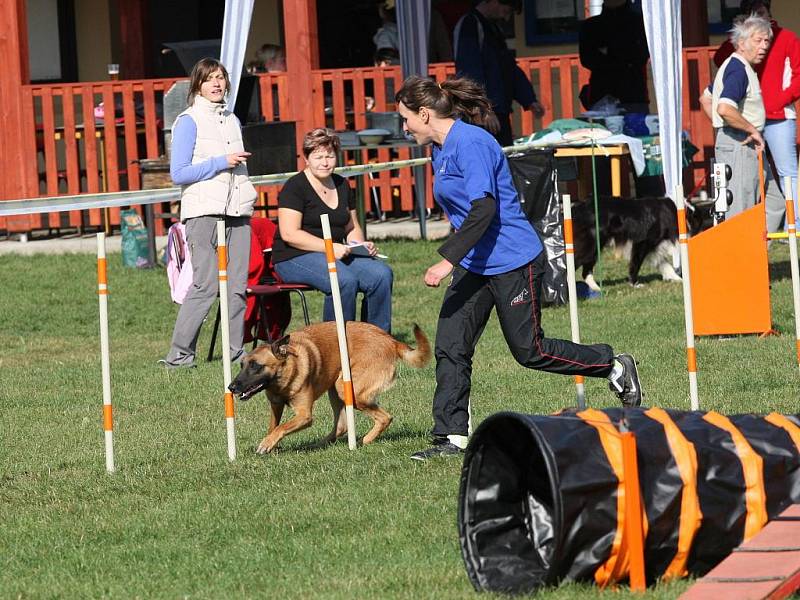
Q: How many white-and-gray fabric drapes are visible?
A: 3